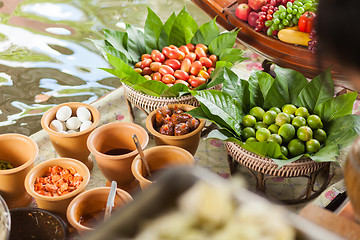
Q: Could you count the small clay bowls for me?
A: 7